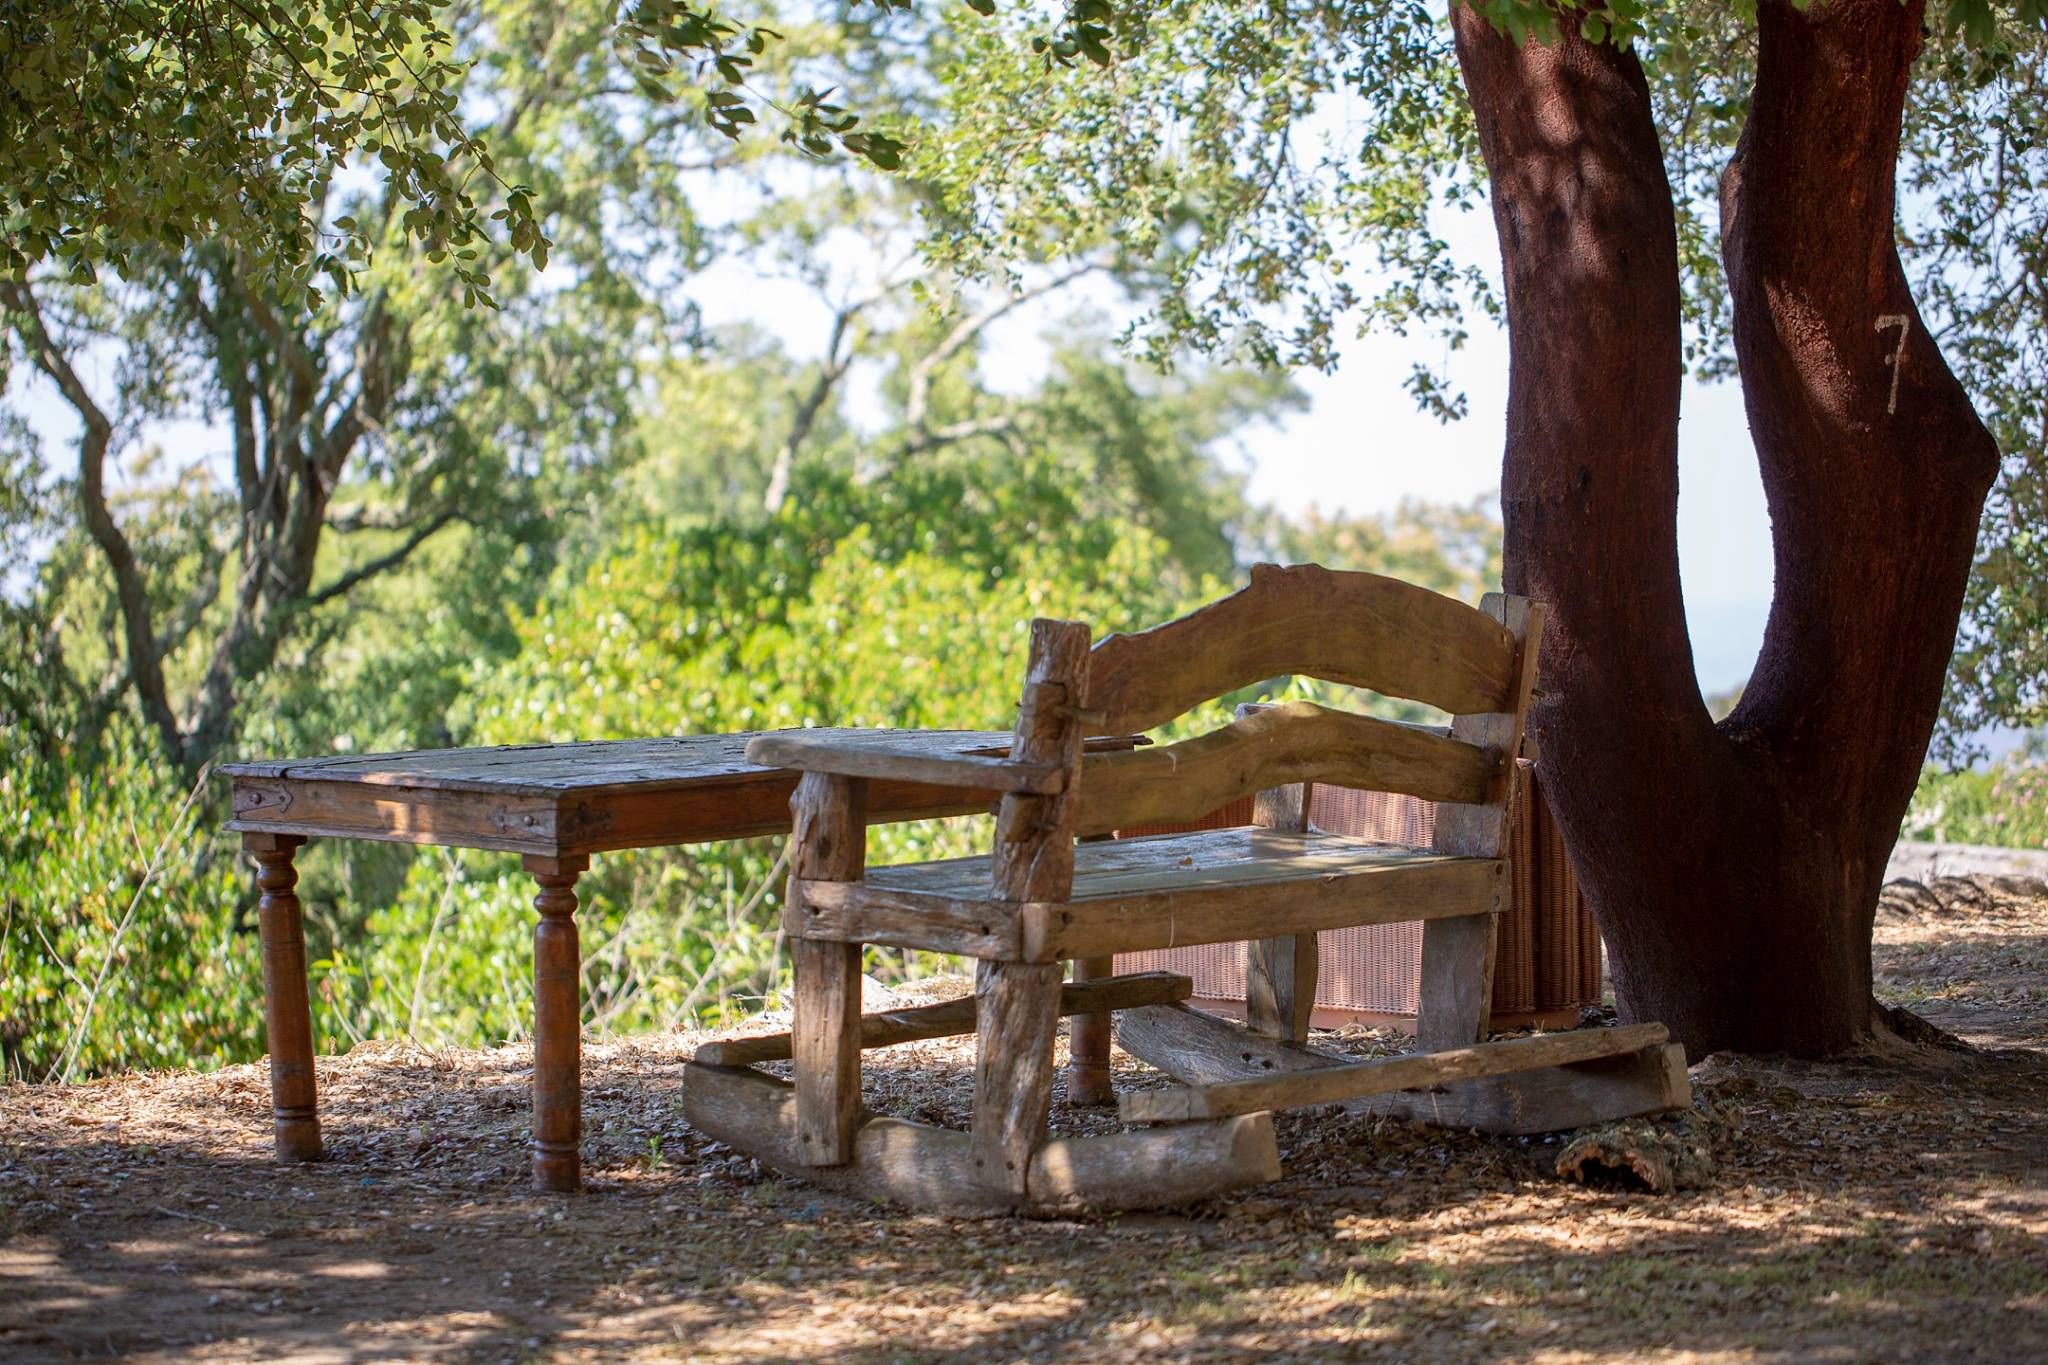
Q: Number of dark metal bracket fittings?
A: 3